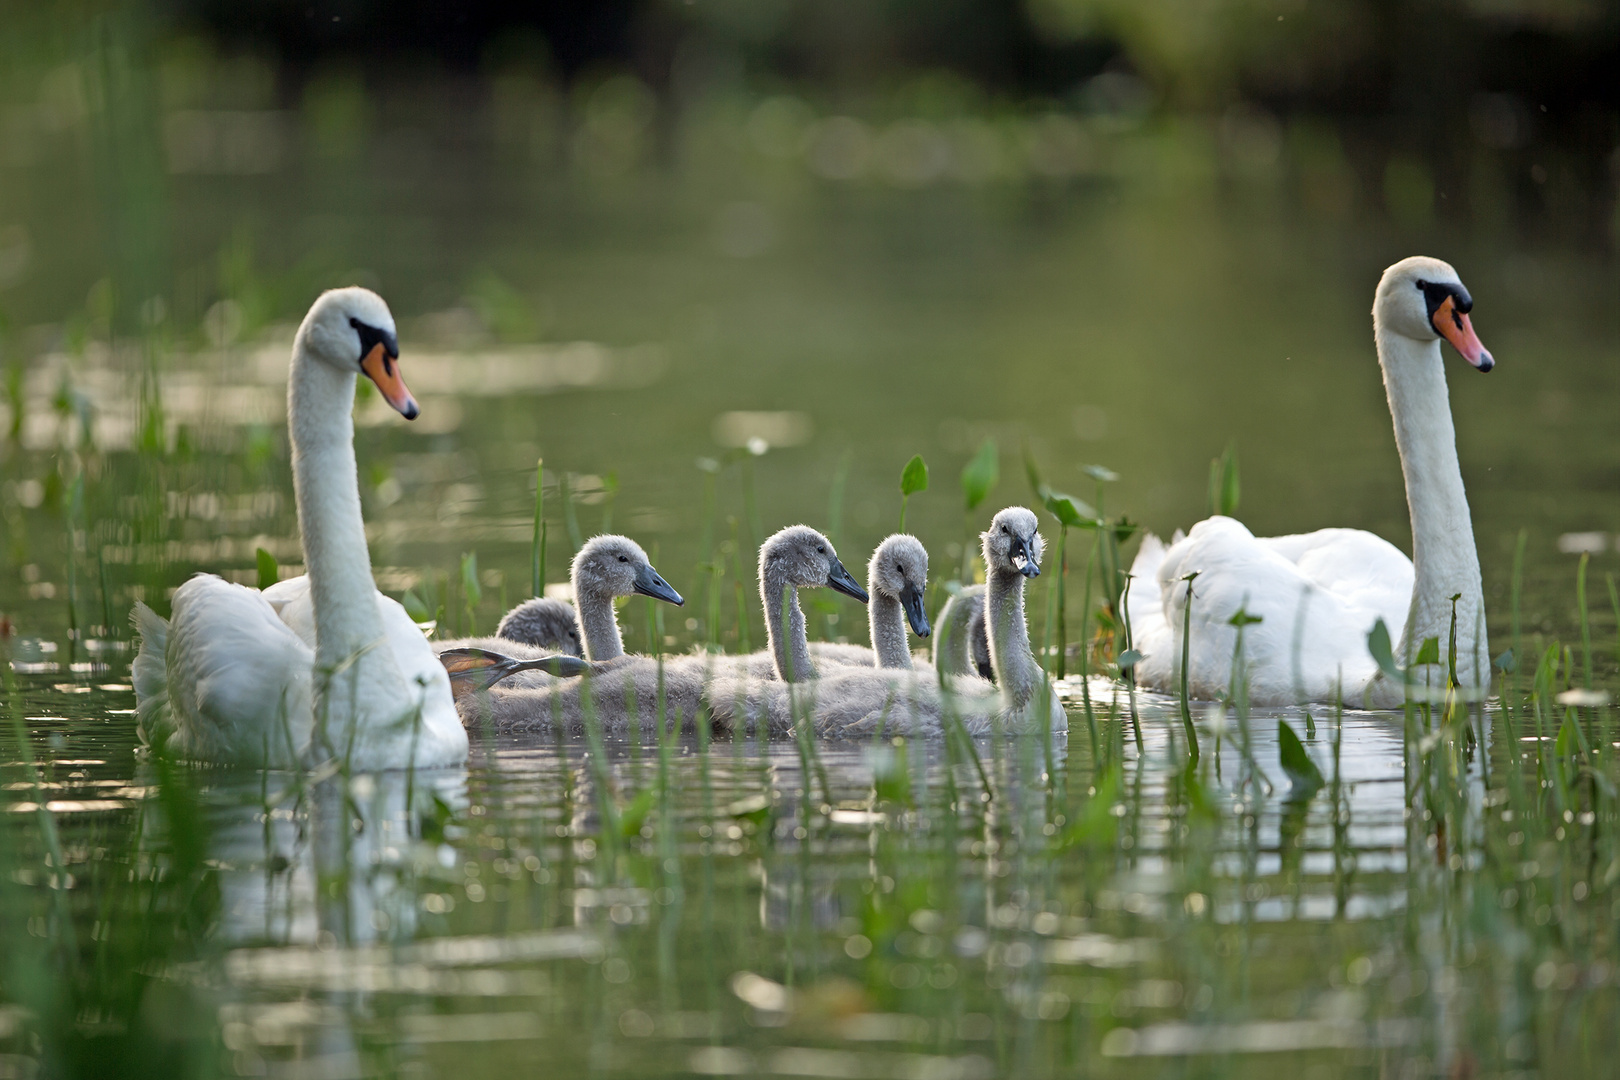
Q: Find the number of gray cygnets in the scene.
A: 6